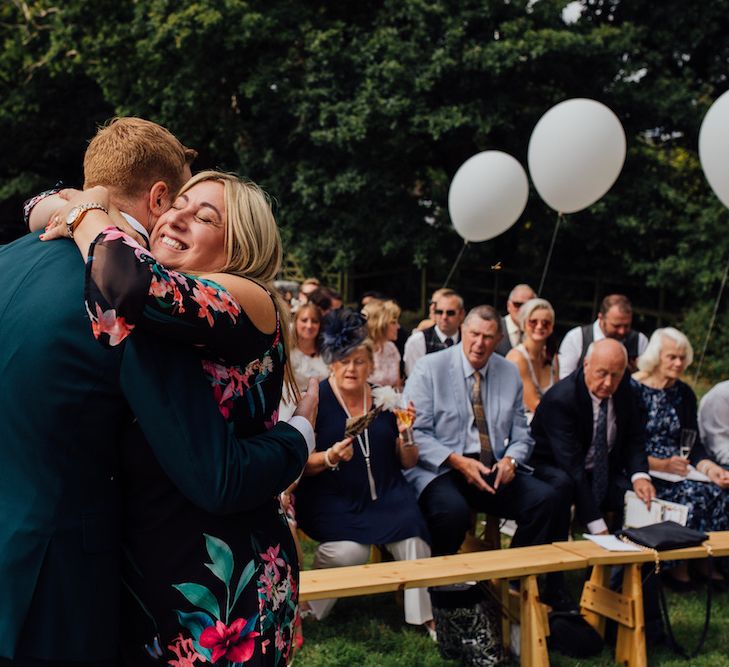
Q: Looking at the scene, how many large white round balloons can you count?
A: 3